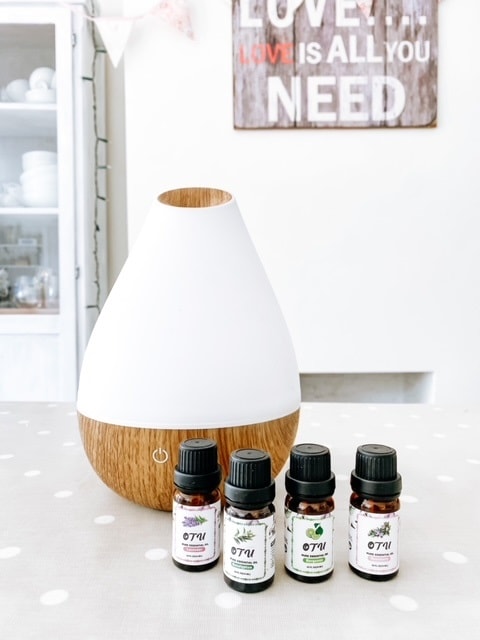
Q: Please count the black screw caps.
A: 4